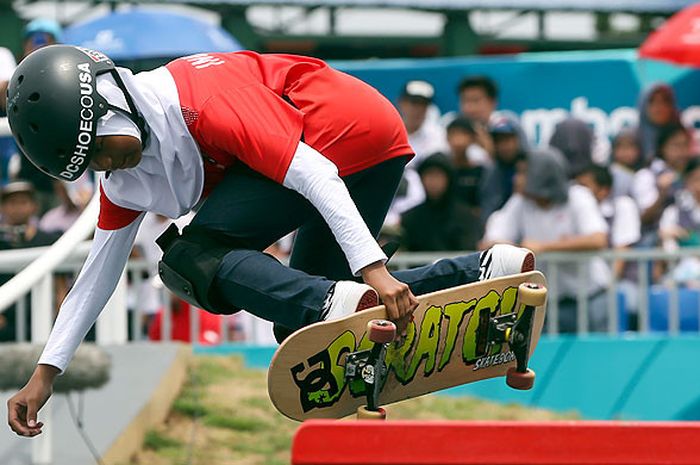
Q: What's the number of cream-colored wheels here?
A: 2